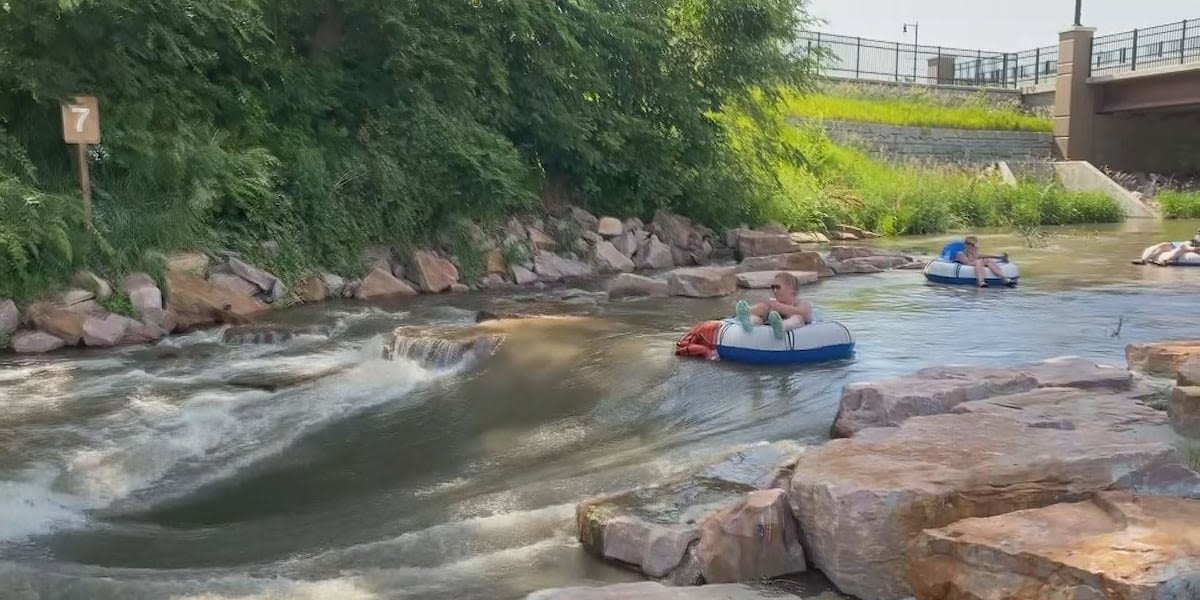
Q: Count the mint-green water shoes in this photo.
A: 2